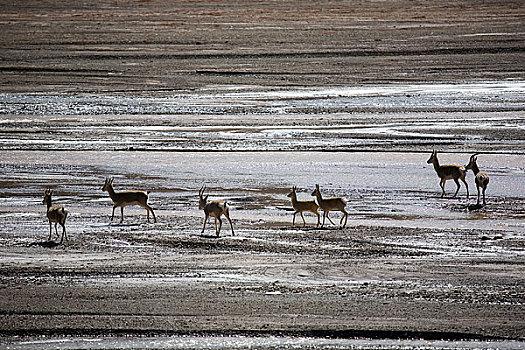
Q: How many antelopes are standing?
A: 7